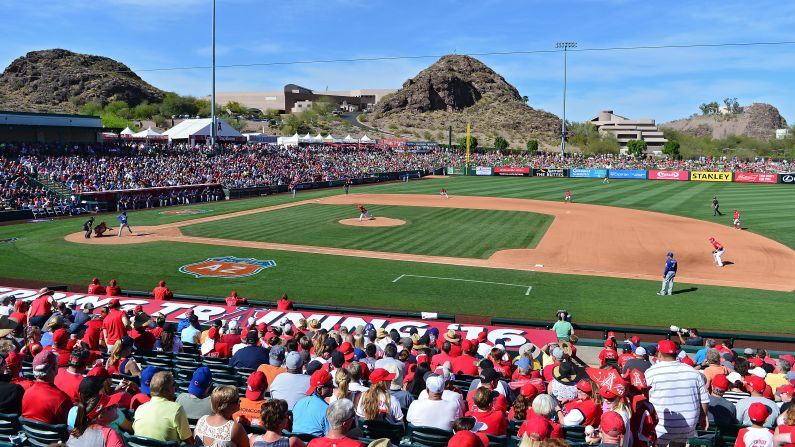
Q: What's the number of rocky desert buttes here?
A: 3